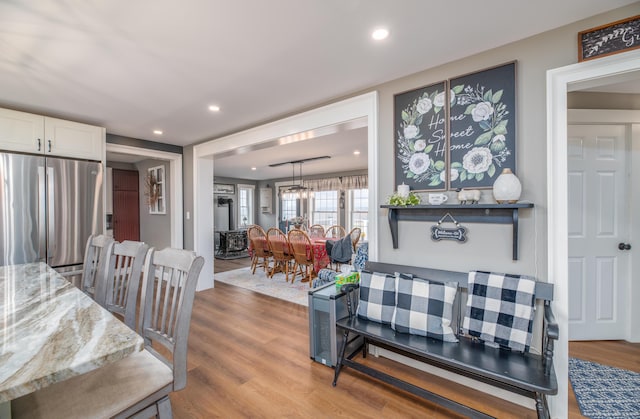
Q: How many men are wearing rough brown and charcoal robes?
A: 0